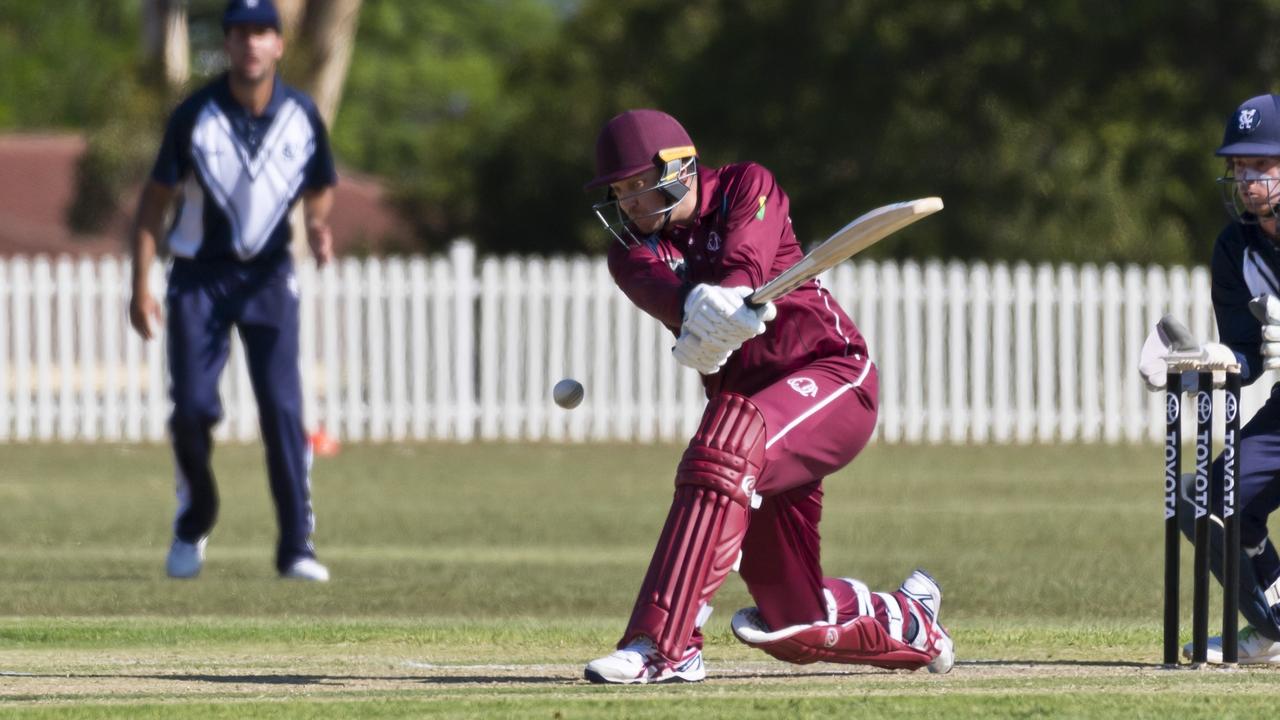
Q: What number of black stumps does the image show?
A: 3